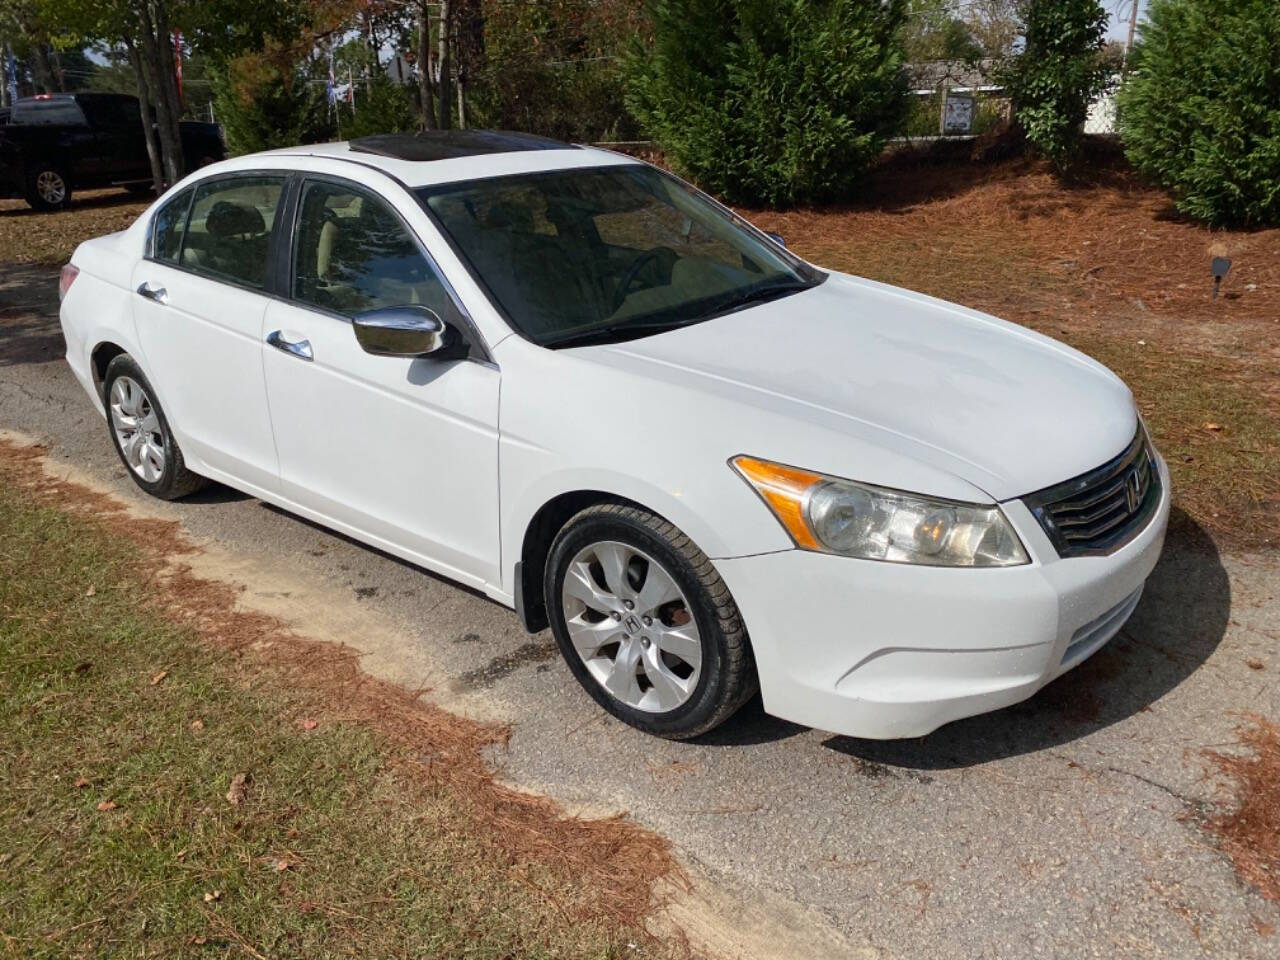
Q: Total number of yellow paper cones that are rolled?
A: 0